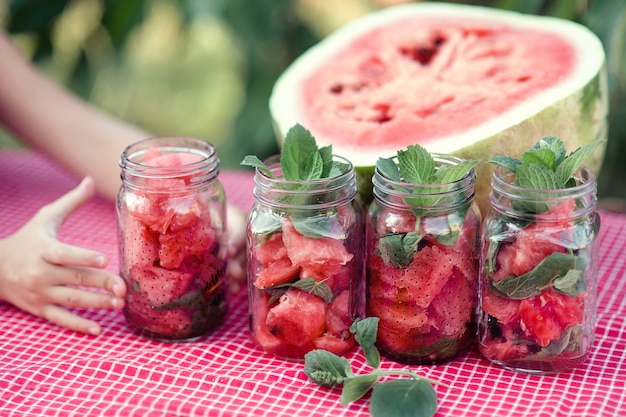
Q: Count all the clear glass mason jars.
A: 4